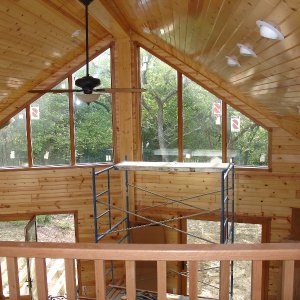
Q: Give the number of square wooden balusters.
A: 10